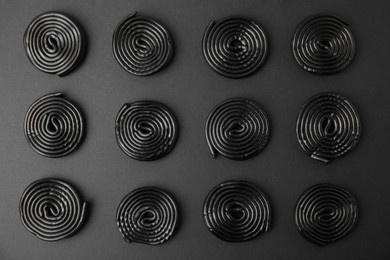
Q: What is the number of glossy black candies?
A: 12